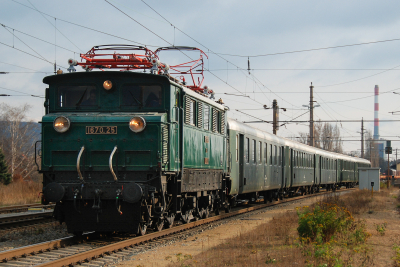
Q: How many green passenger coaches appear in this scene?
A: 5